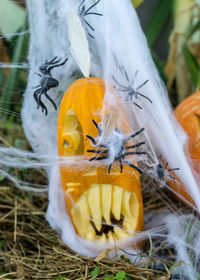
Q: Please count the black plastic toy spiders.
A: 5